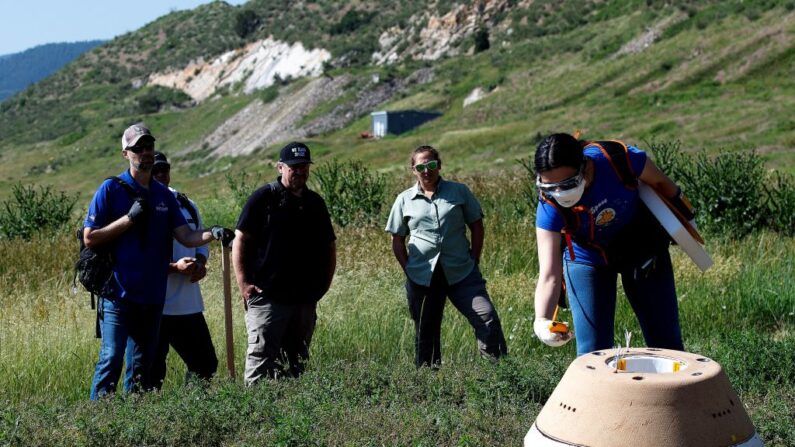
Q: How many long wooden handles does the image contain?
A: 1